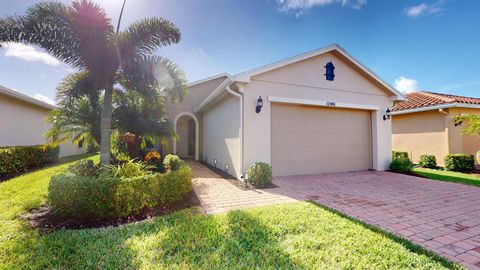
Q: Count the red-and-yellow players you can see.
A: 0